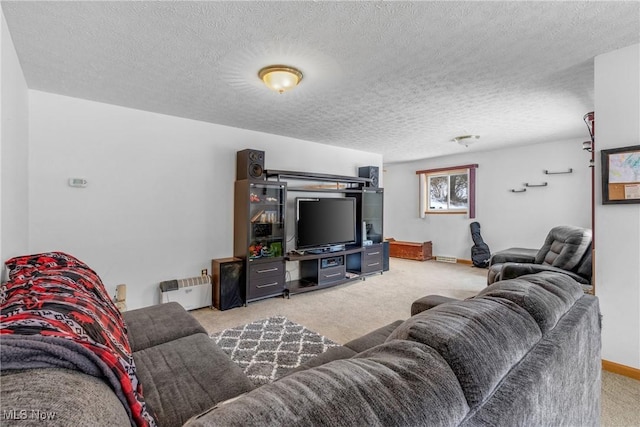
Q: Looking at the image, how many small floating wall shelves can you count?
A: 3